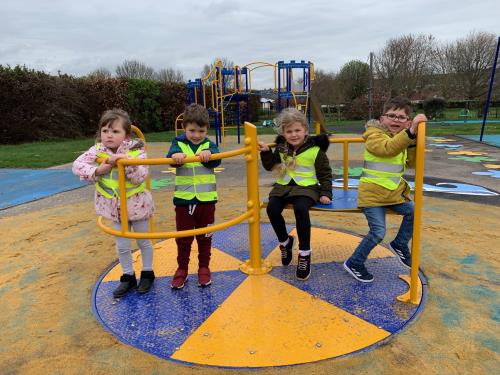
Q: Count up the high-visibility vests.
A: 4